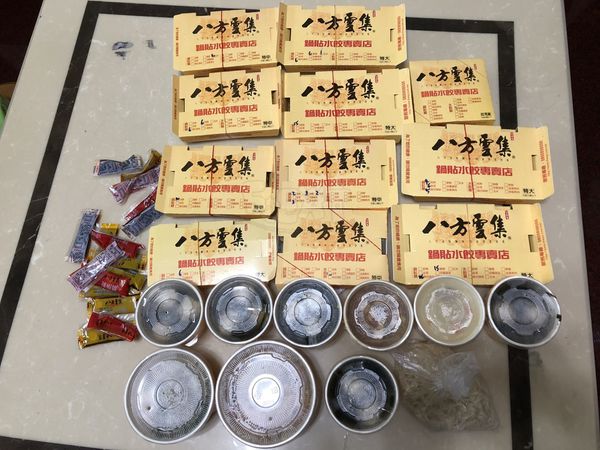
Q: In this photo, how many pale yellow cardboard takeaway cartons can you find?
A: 11